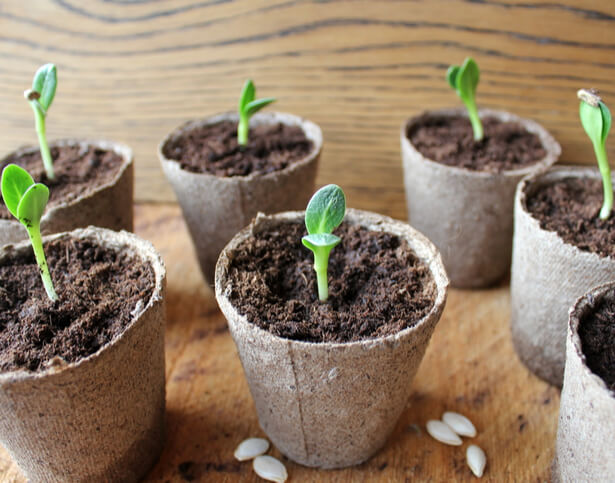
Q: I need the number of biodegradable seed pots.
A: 7